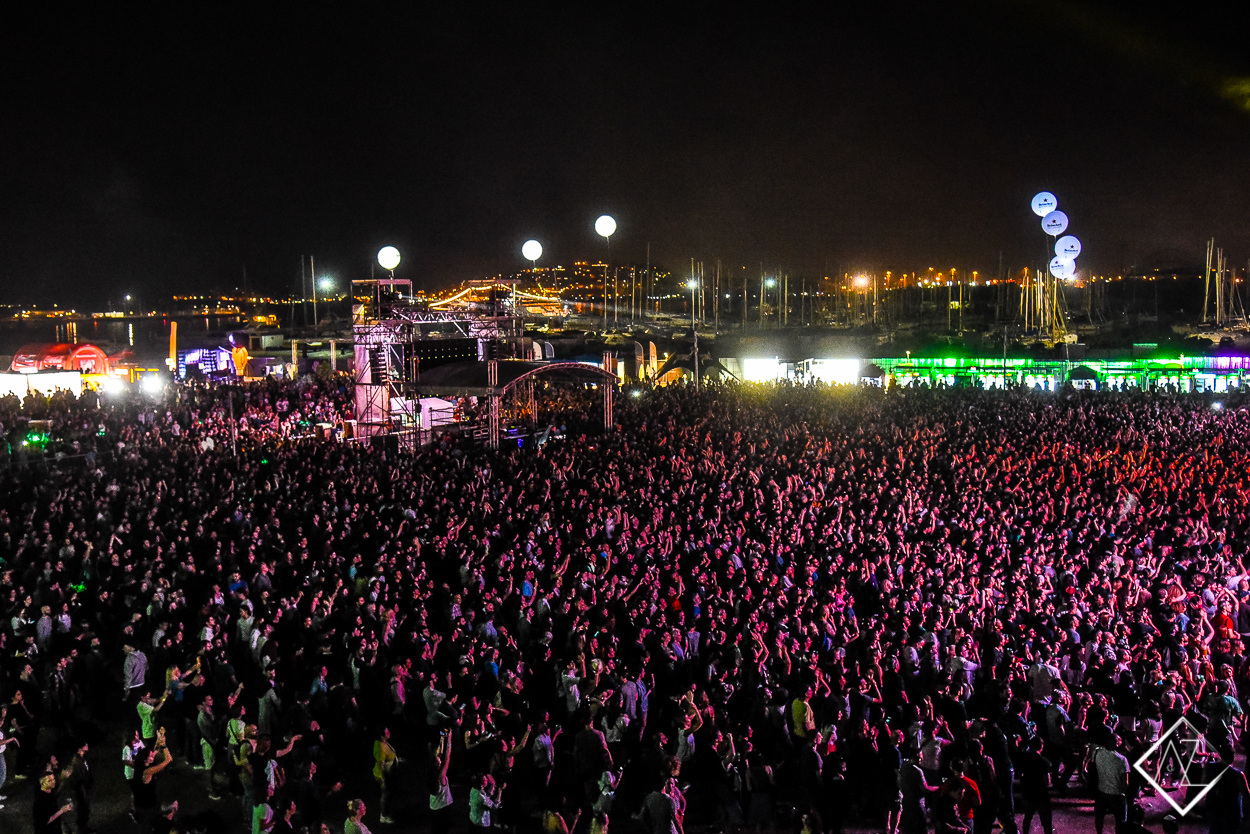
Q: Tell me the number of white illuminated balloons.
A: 7